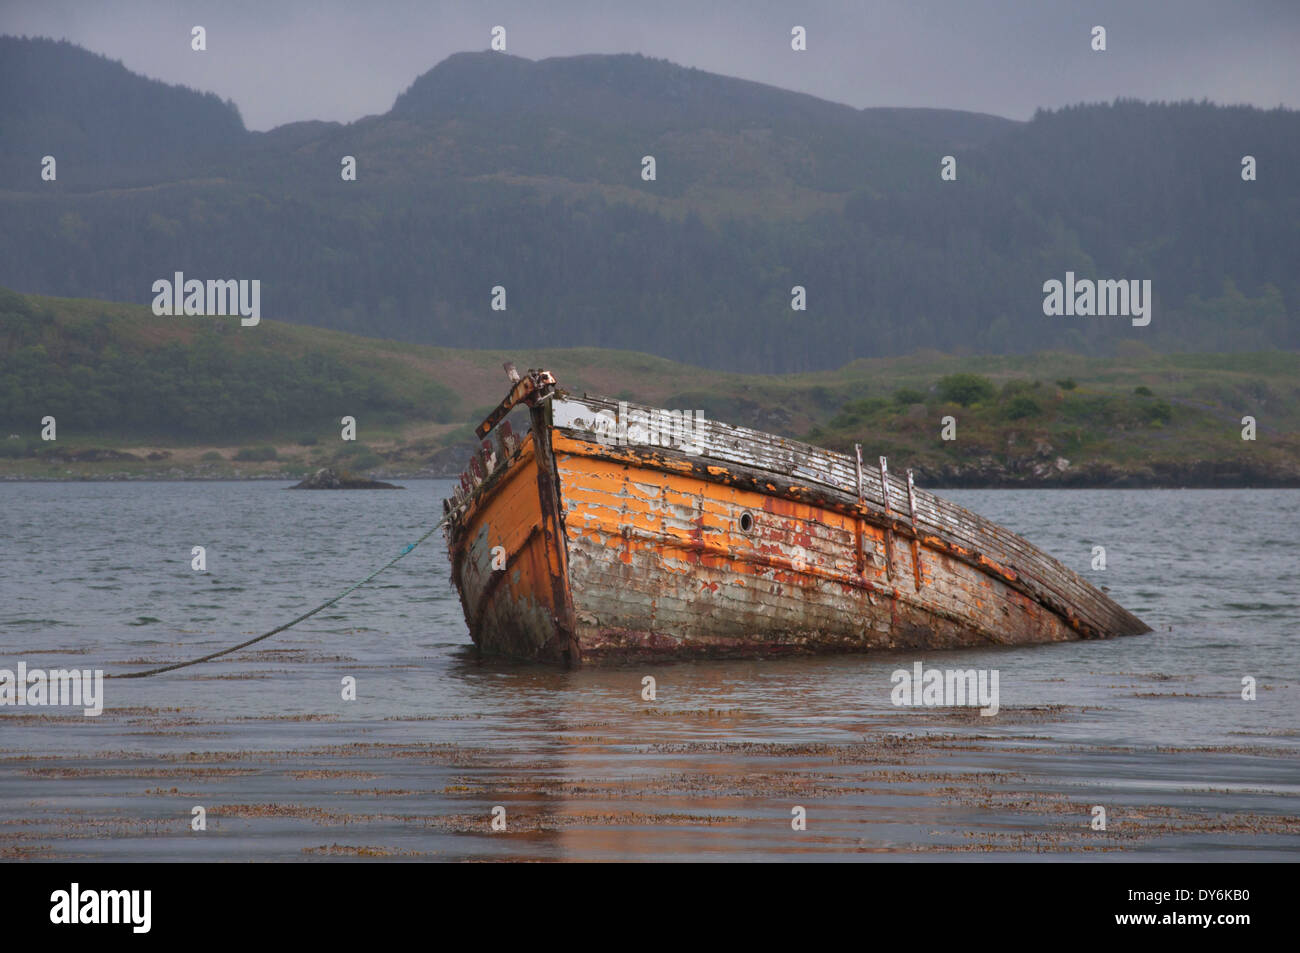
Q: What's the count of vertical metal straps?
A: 3